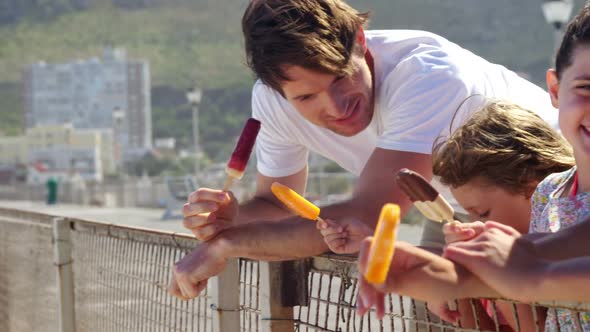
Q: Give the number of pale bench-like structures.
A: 1